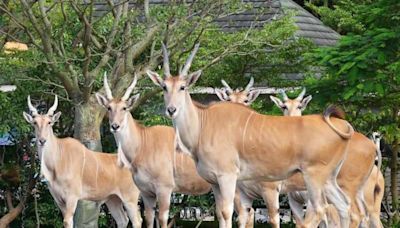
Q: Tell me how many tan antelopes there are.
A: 5